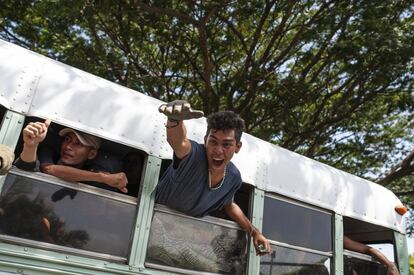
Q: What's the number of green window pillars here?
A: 5